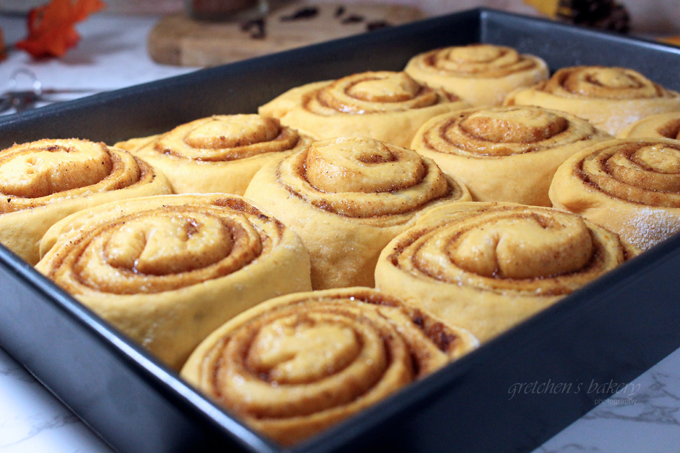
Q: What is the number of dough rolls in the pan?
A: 12